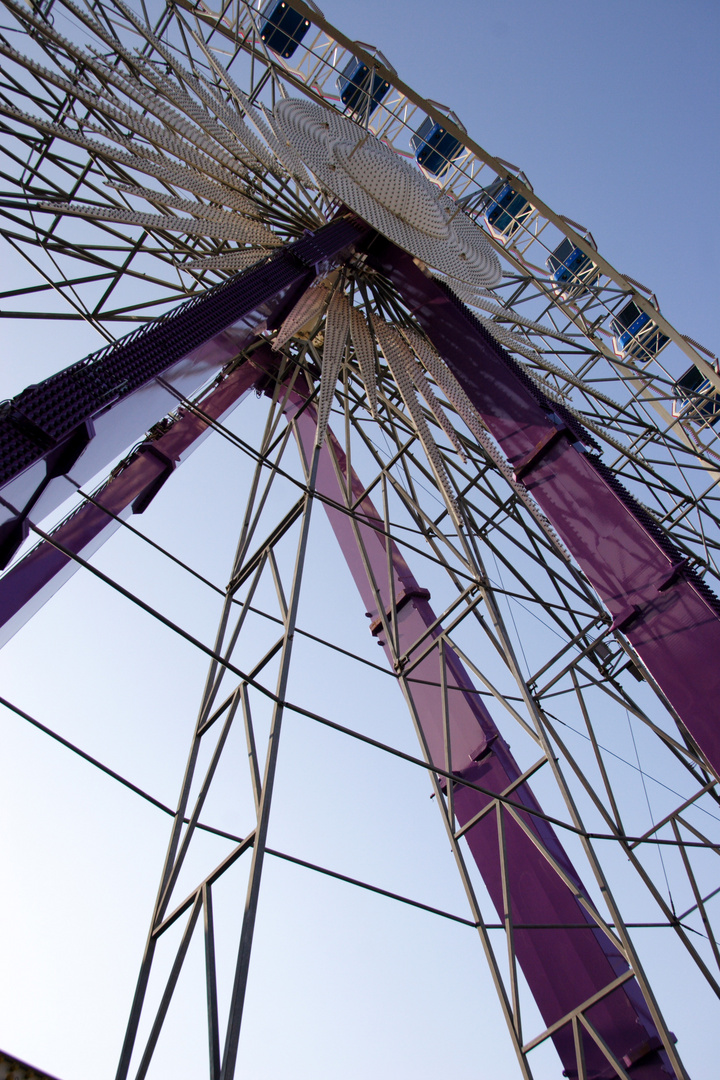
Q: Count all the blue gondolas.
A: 7